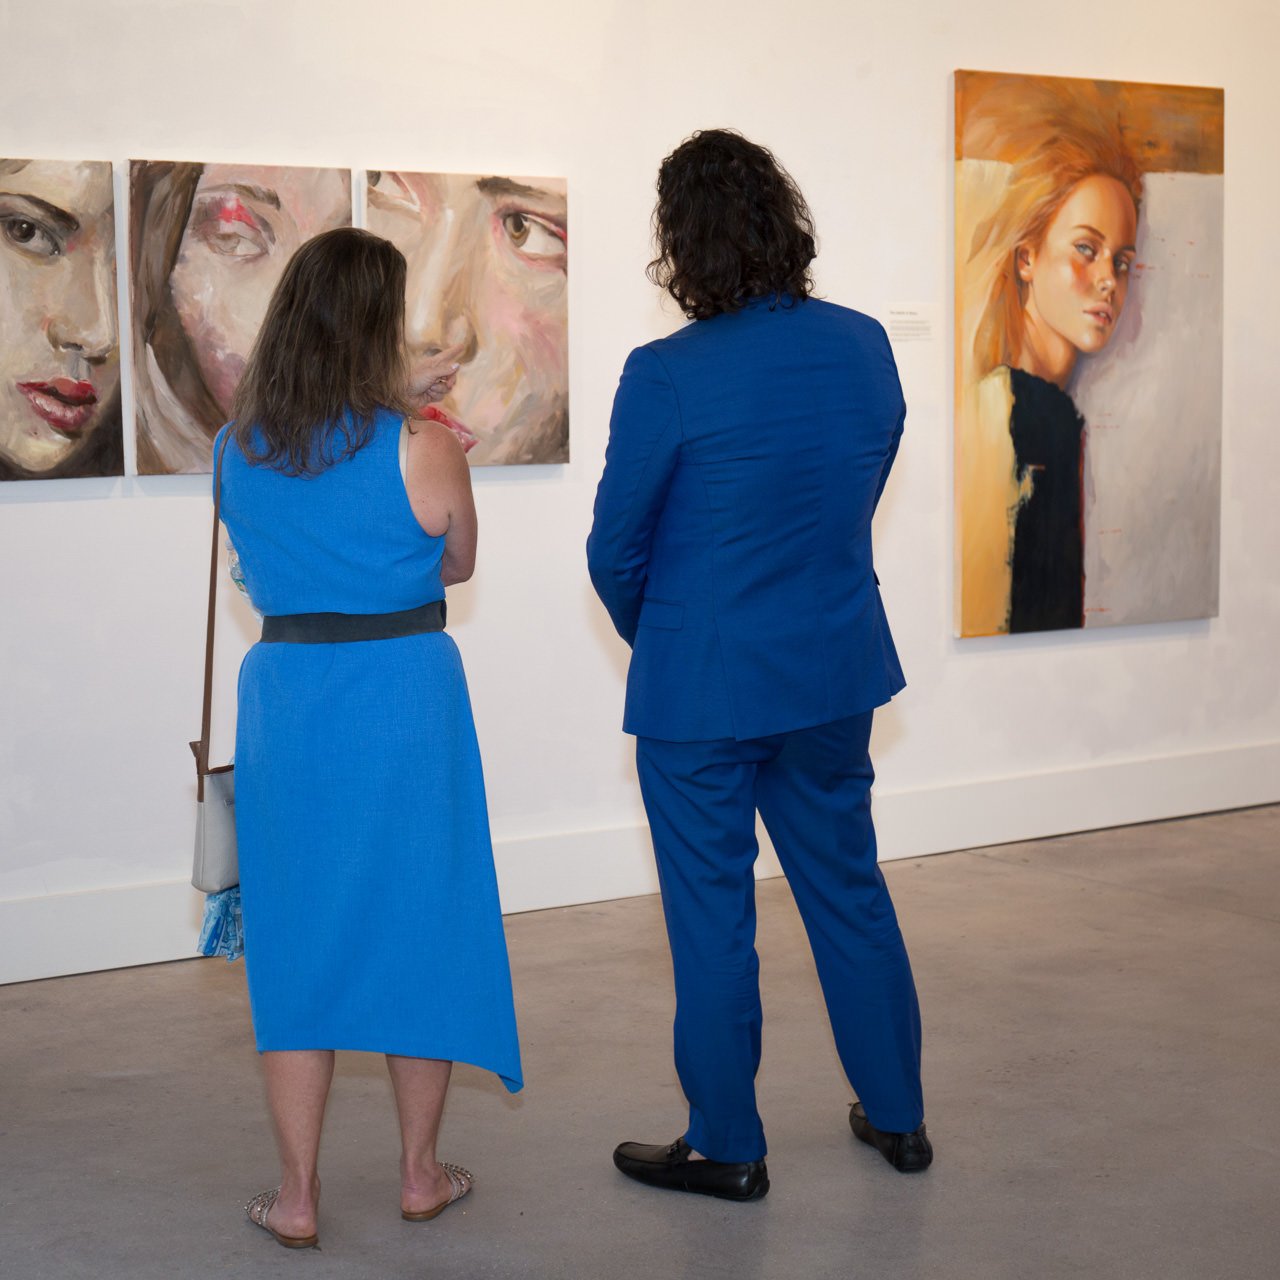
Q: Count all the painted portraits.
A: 4